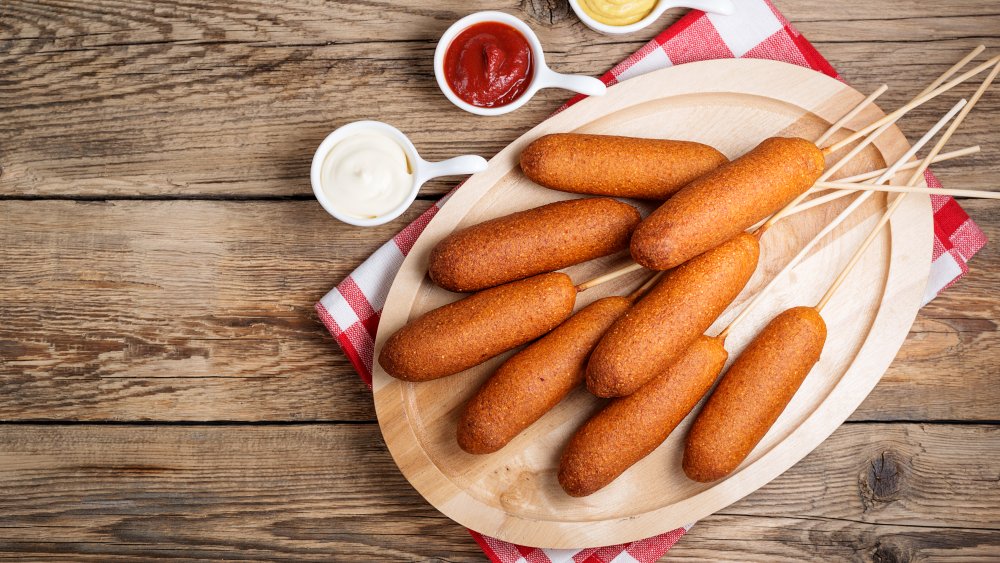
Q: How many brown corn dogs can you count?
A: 8